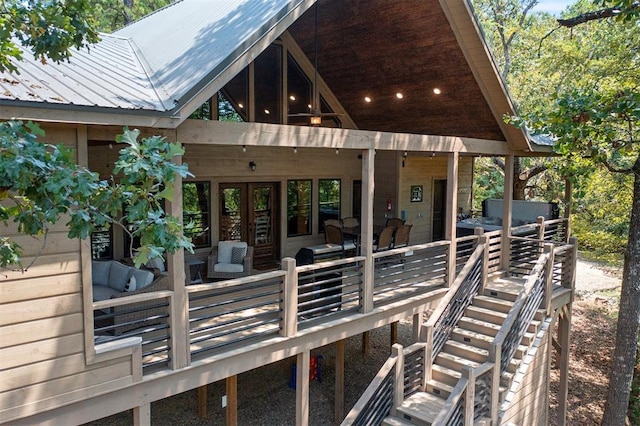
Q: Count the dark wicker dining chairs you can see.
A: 6